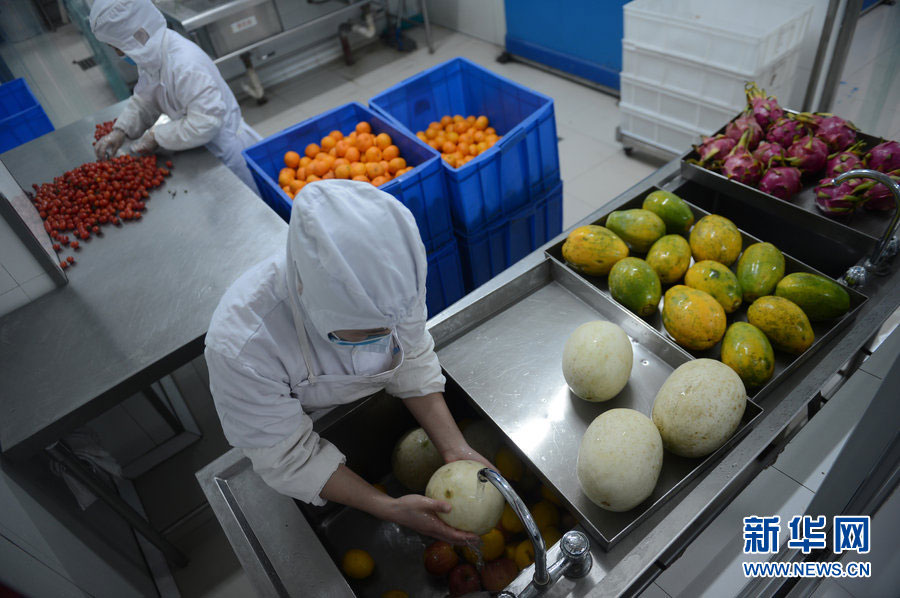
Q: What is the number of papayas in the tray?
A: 12